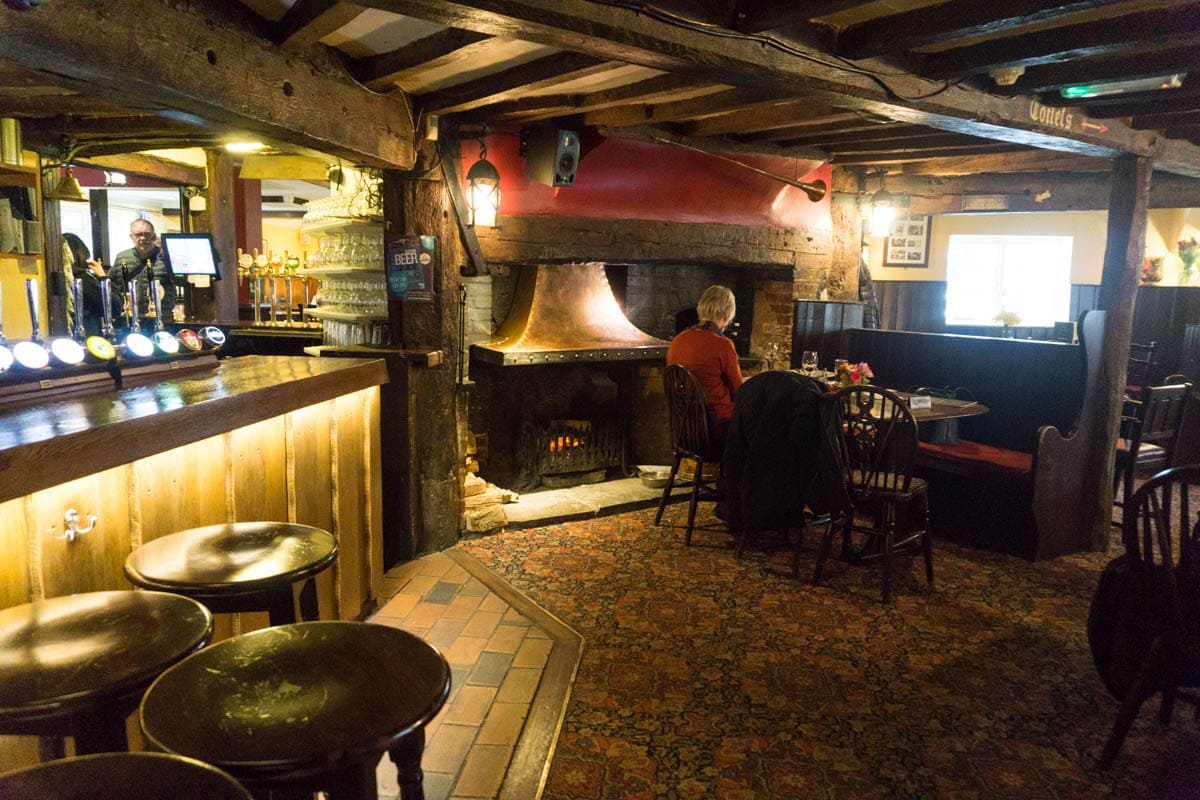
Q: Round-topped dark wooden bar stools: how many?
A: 4